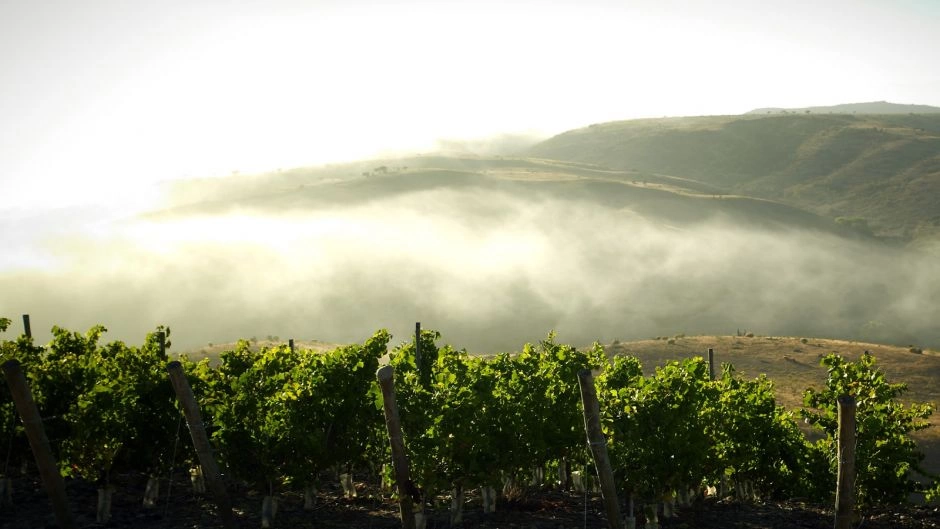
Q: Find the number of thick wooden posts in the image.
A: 5